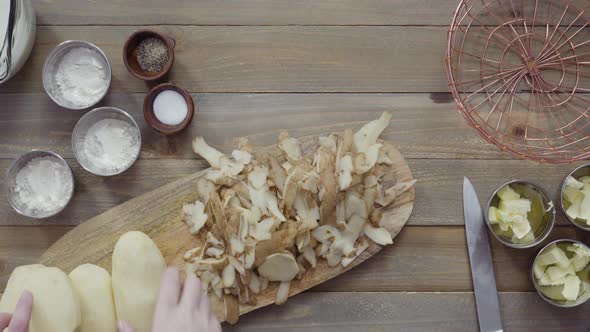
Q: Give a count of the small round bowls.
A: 8